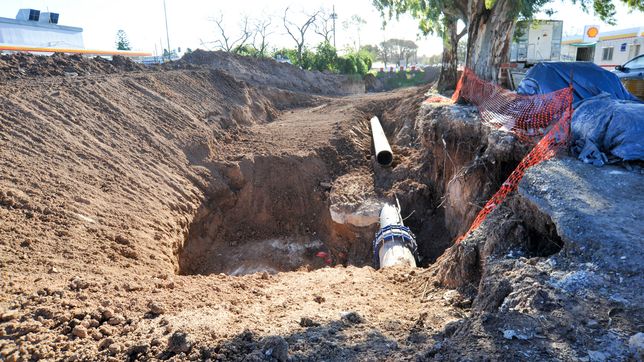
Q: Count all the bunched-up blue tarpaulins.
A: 2